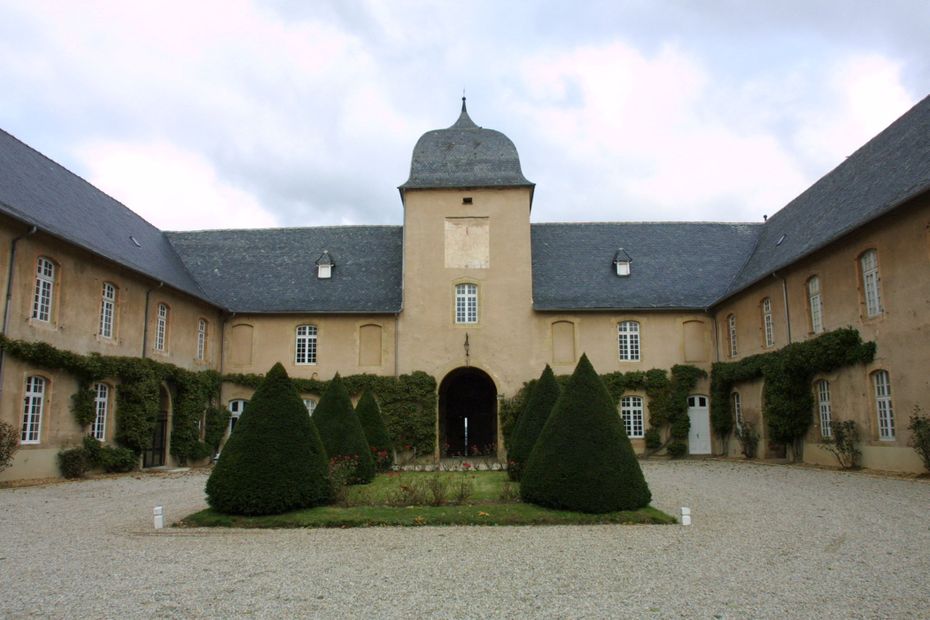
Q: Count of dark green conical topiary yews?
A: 5